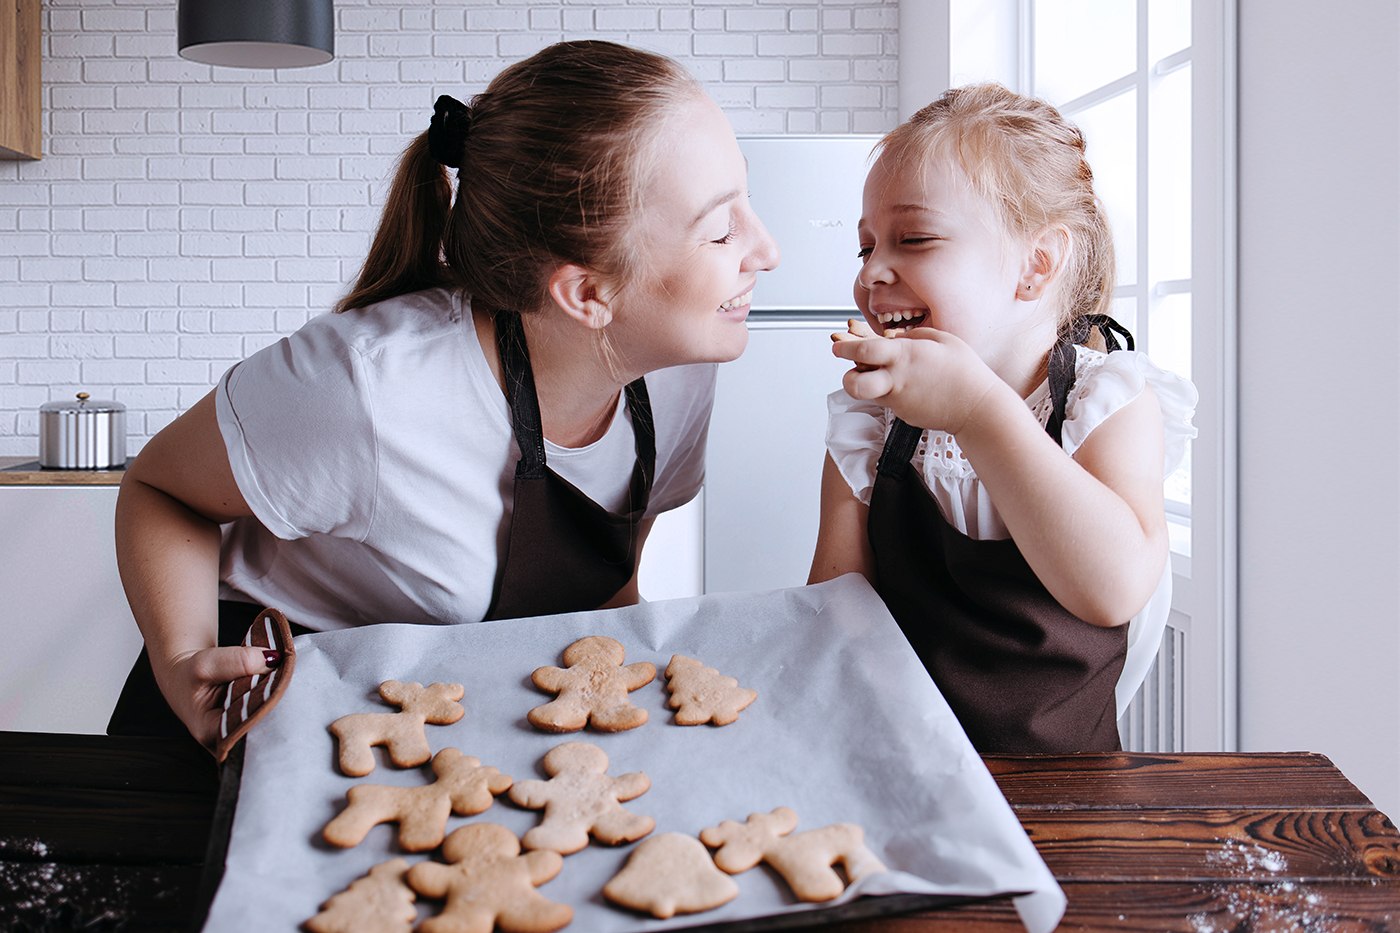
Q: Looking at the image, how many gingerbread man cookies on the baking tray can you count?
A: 3